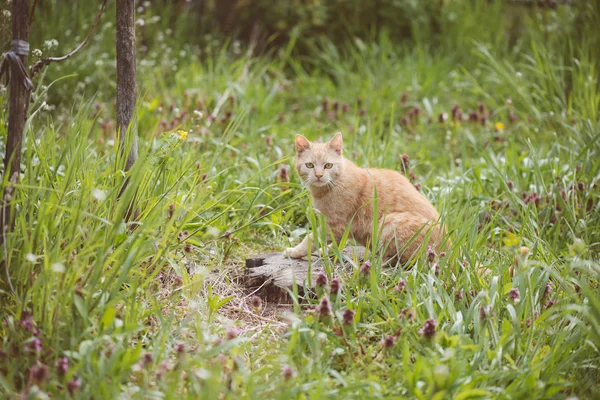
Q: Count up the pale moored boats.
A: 0